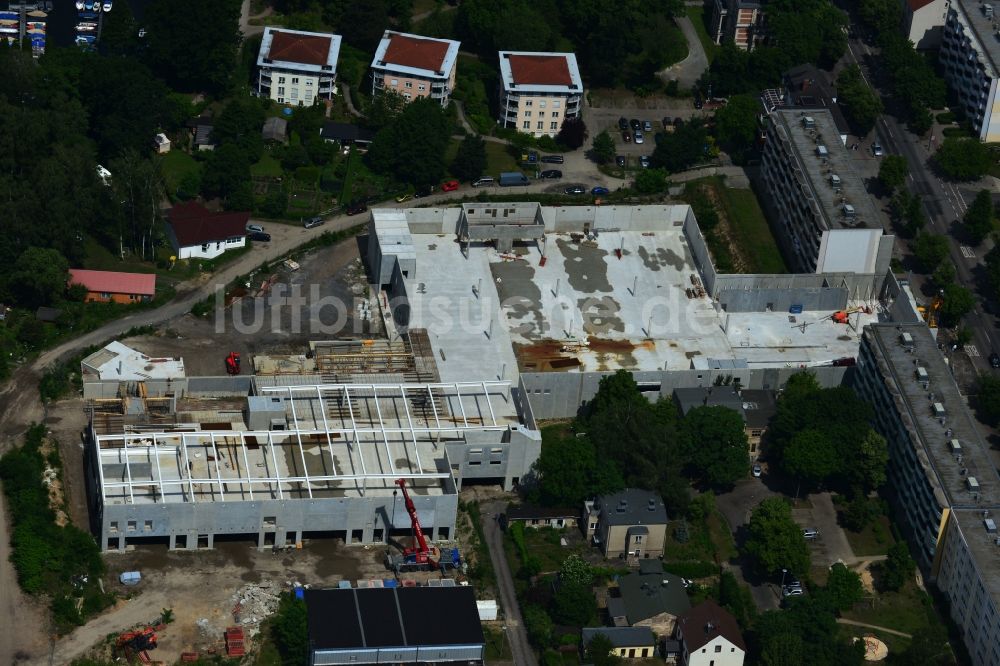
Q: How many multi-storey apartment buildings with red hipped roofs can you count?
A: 3